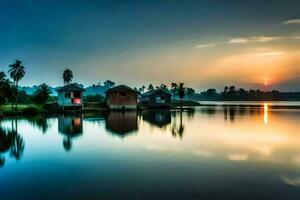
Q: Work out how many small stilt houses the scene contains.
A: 3